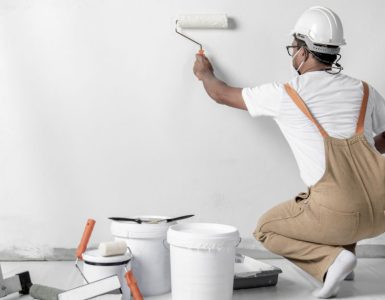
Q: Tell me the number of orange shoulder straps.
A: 2